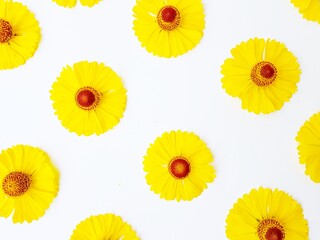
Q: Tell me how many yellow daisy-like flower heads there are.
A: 11